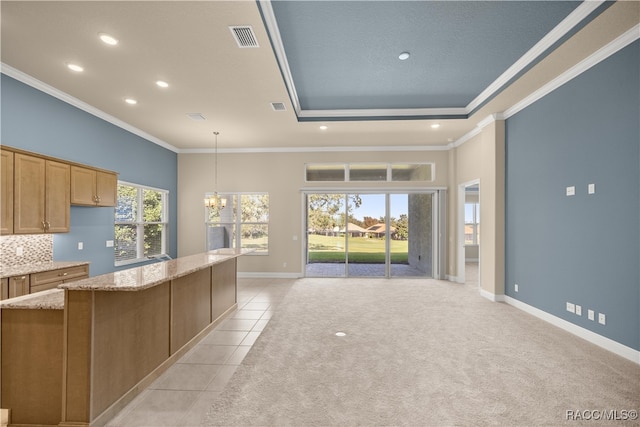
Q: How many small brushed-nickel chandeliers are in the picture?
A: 1